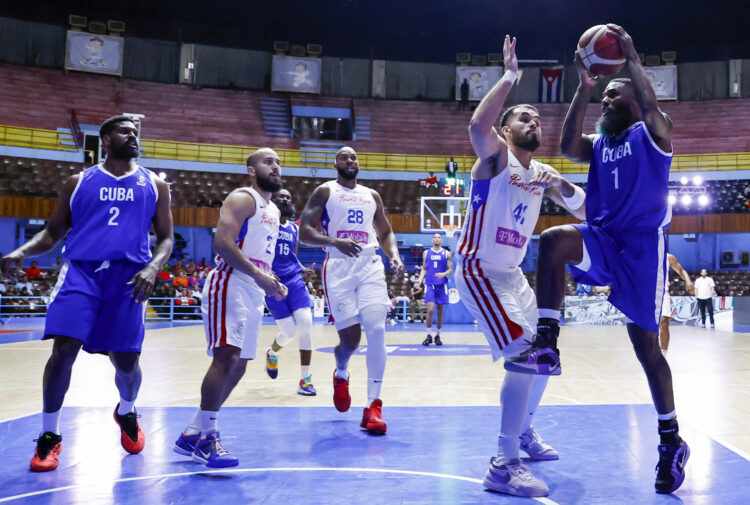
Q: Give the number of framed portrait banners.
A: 4